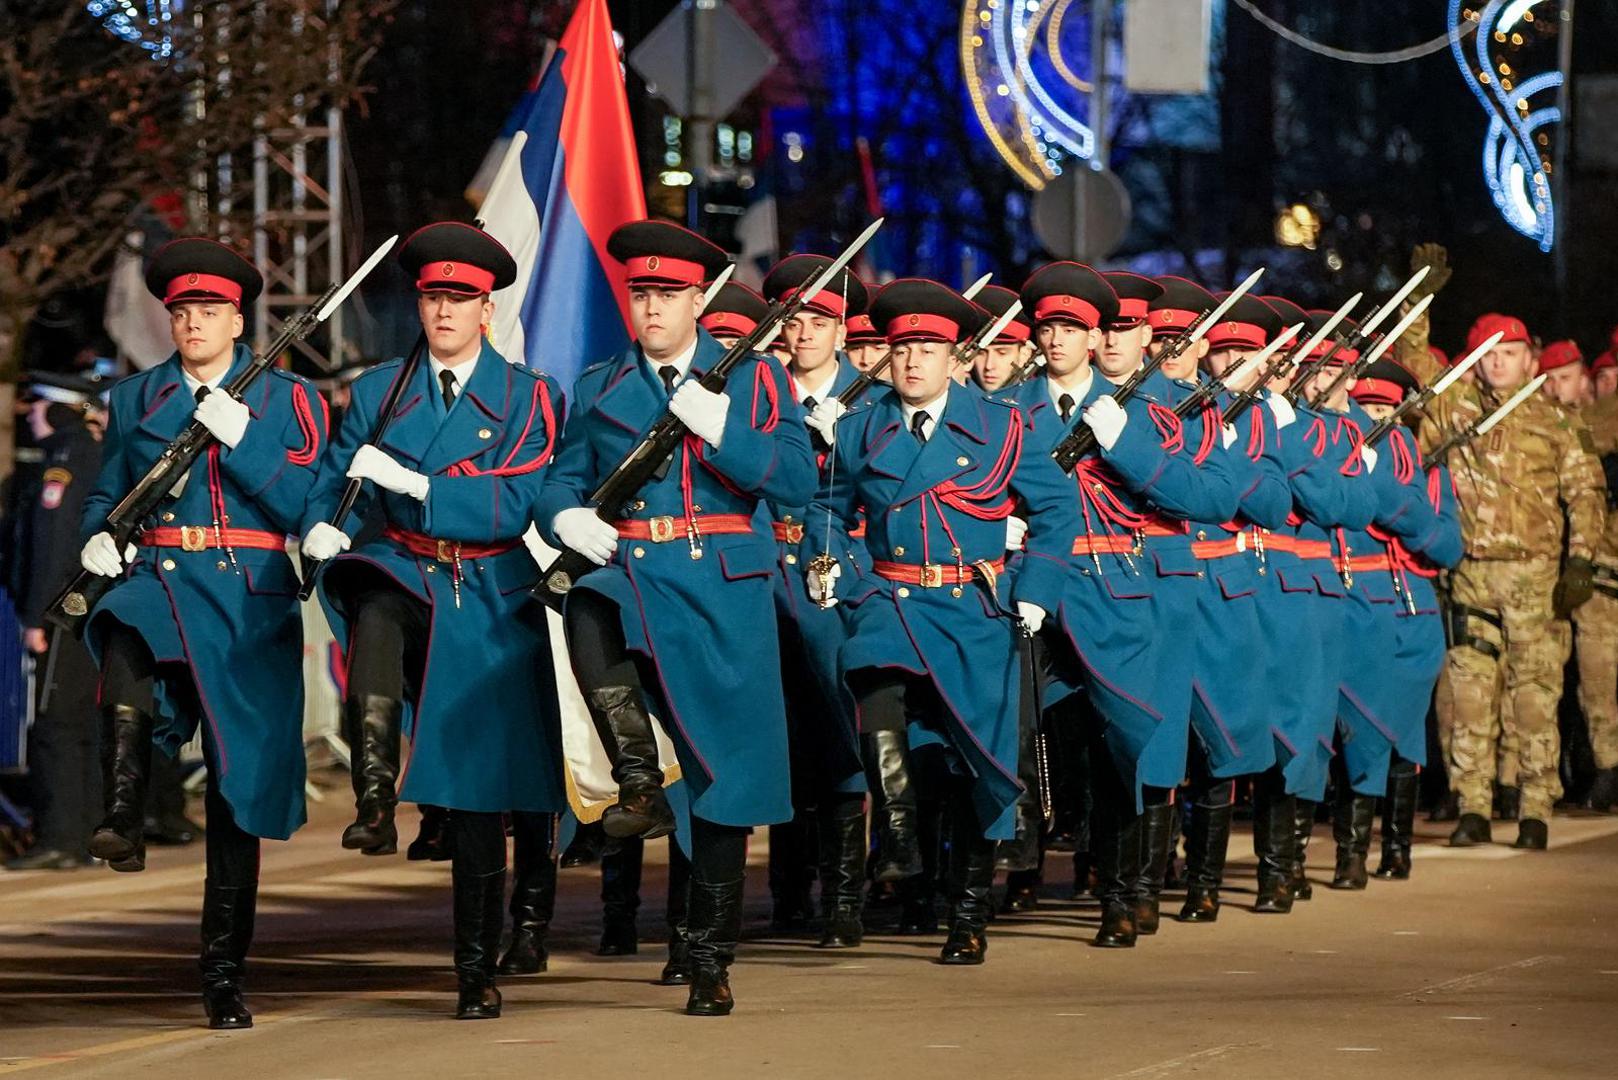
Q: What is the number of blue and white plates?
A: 0